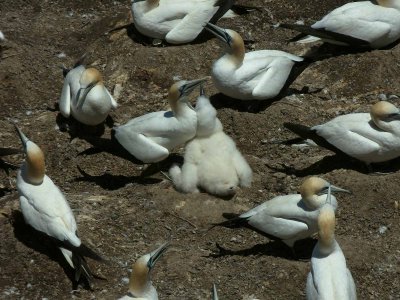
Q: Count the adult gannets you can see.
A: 10